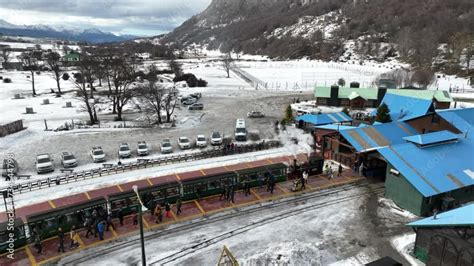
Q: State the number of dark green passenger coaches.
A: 5